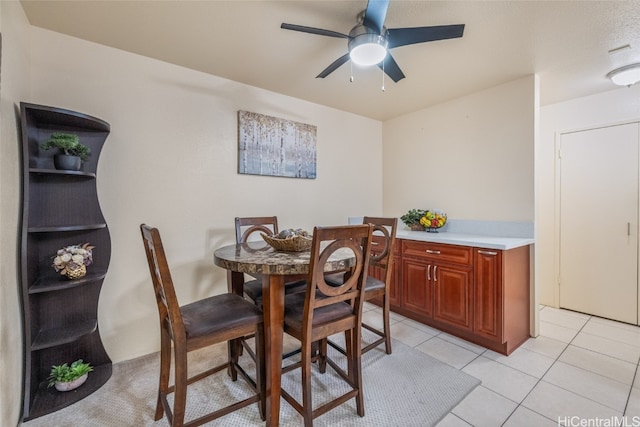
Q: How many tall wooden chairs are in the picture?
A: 4